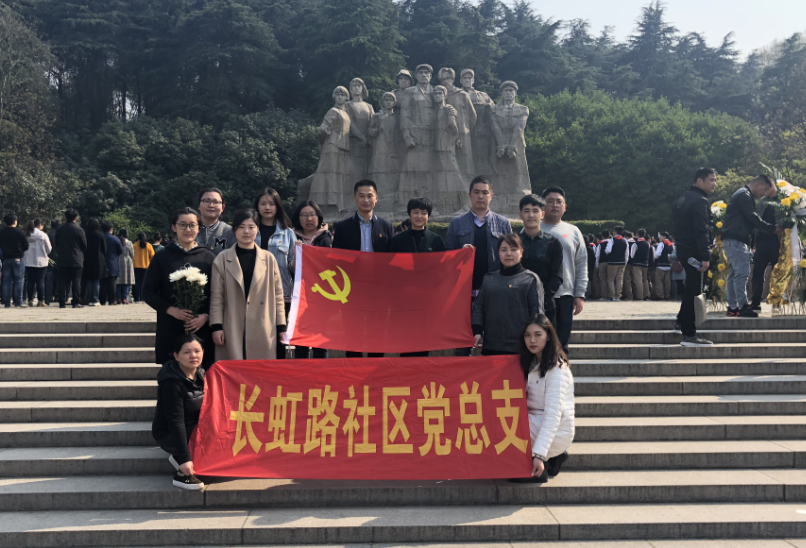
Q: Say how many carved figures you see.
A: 9